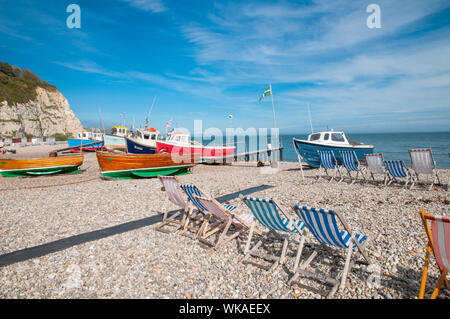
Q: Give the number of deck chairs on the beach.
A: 11